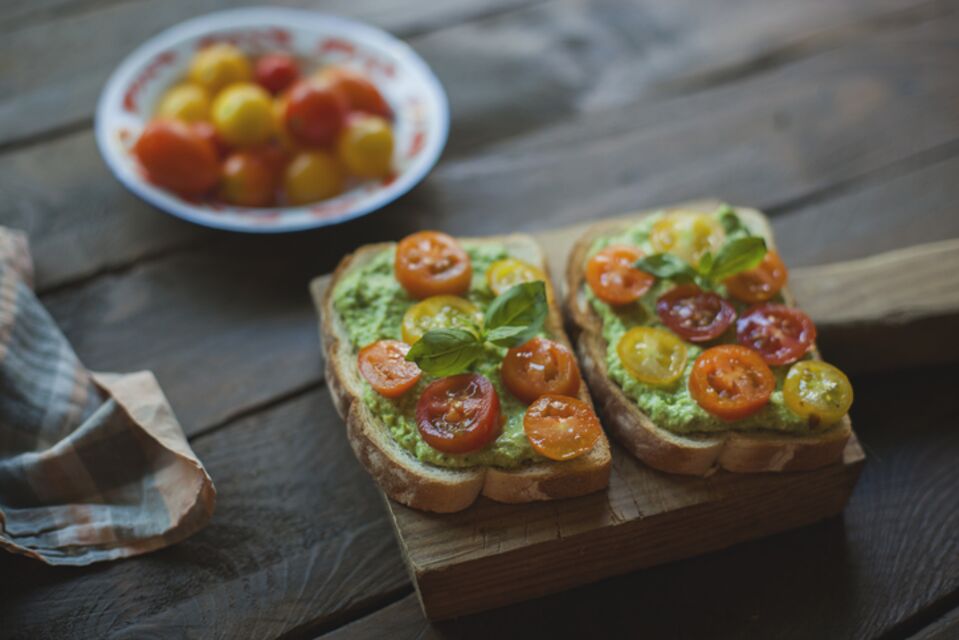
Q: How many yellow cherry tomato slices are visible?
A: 5